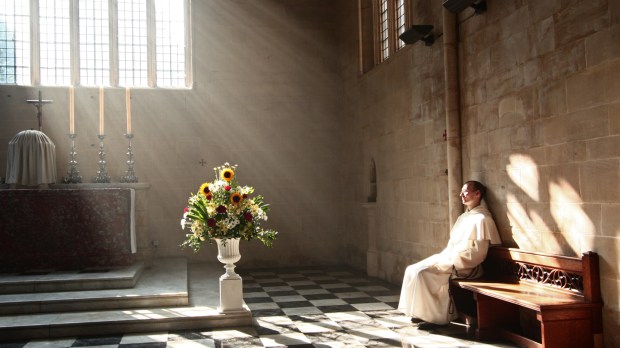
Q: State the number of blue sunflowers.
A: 0